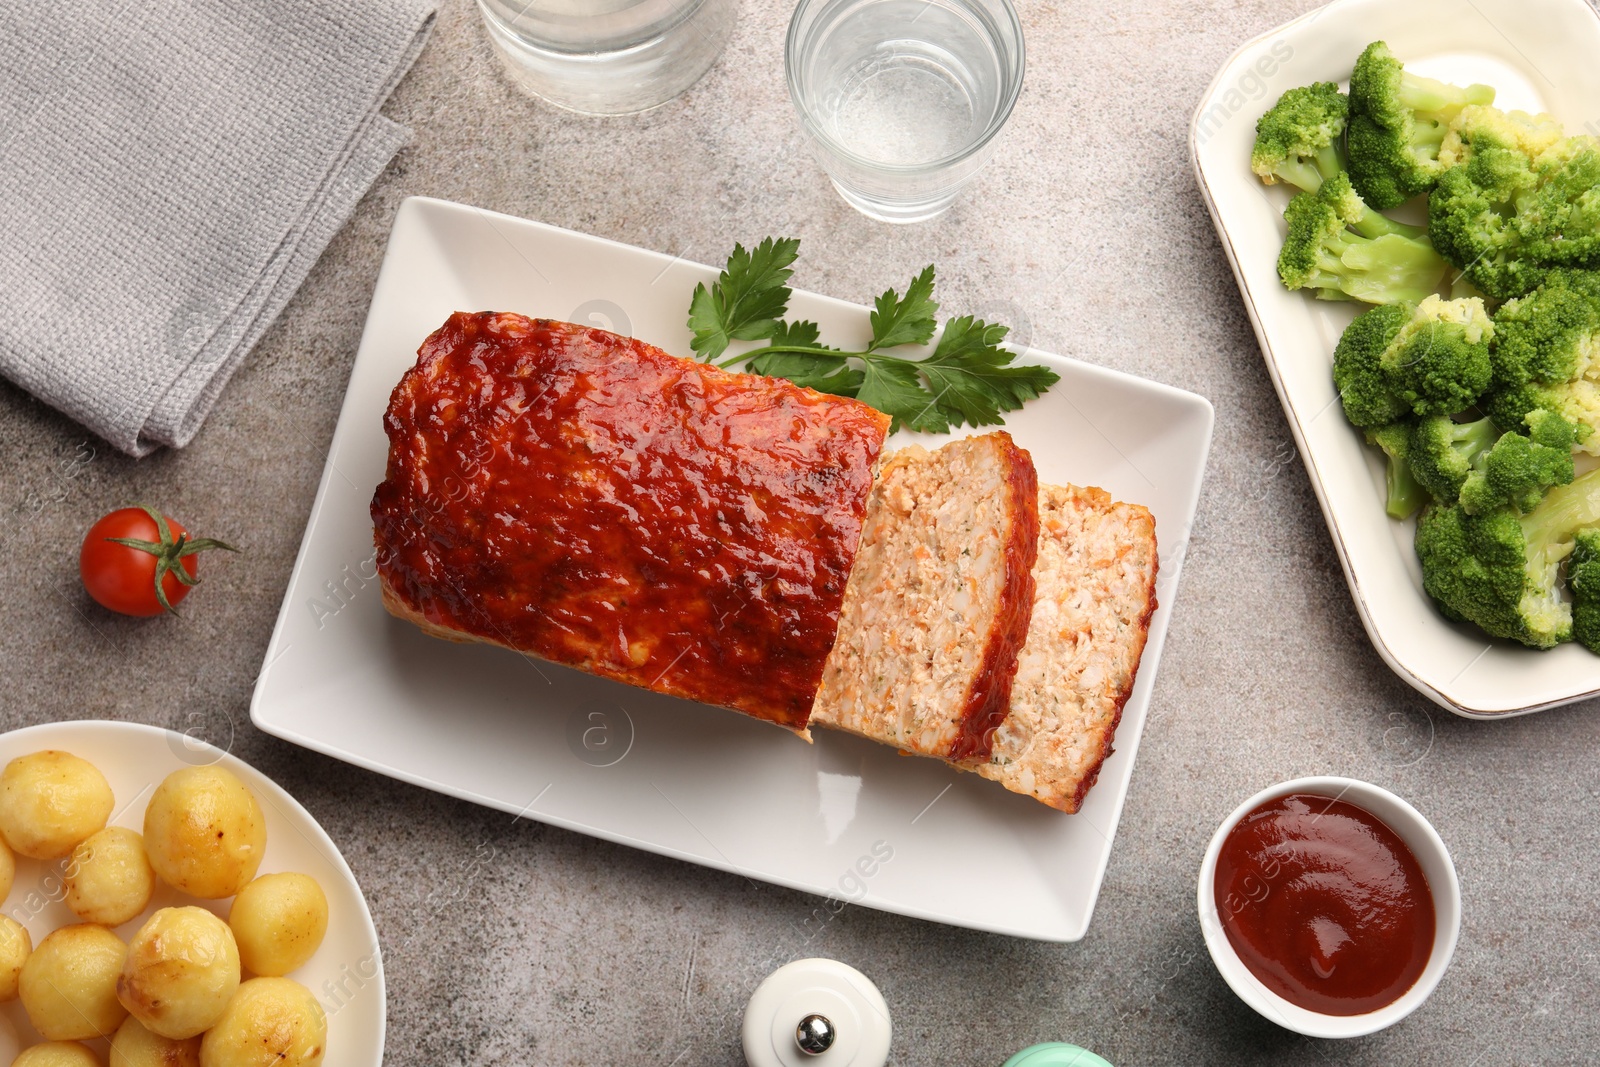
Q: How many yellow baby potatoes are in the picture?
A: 11